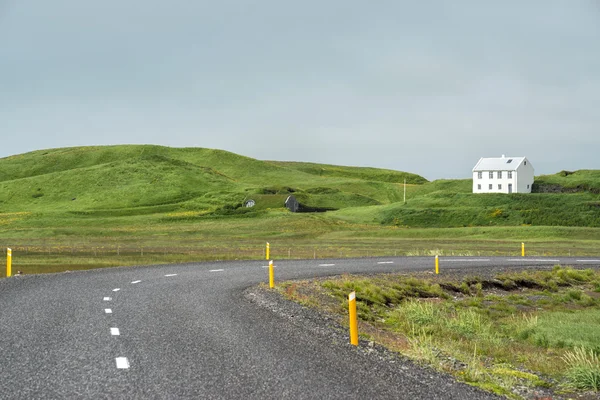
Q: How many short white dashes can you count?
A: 11